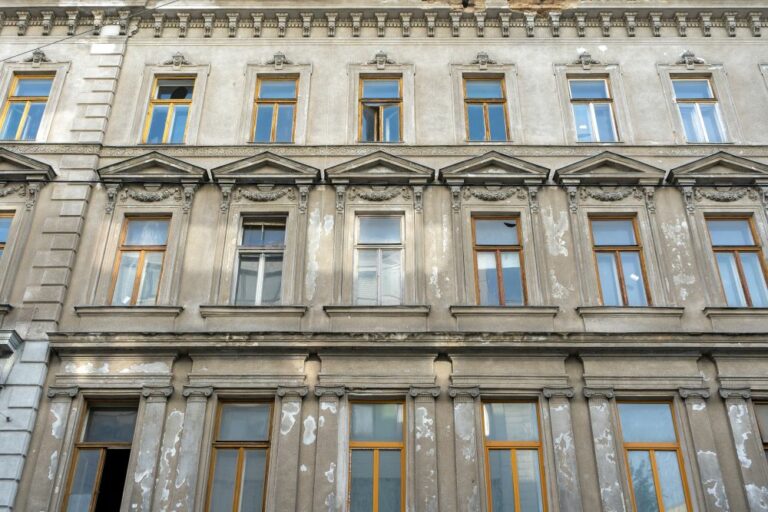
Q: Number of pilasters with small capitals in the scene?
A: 11